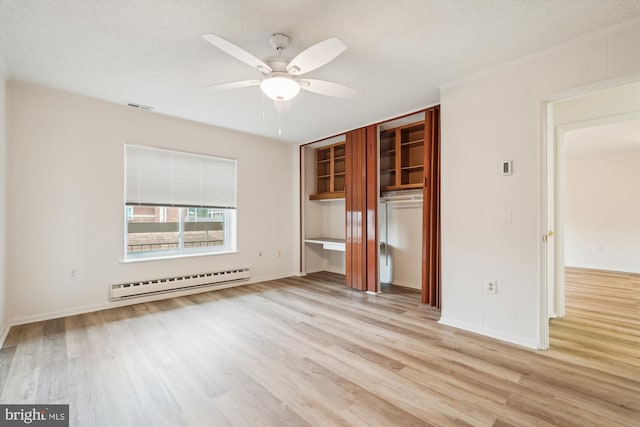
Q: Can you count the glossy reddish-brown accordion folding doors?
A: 2